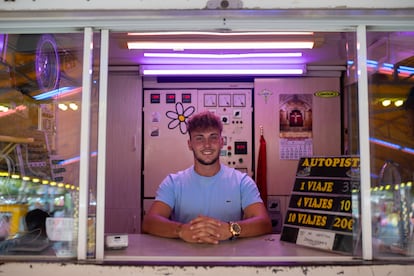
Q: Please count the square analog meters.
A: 3